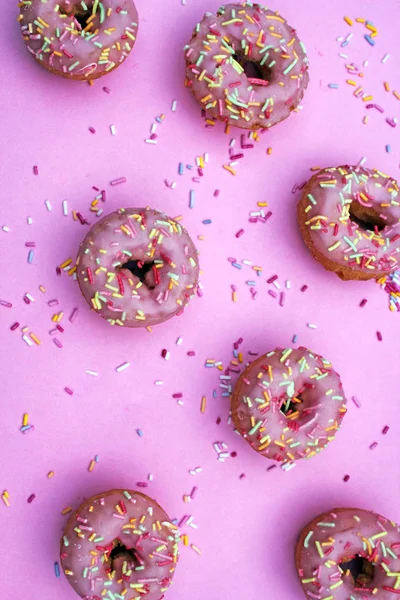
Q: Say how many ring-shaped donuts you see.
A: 7